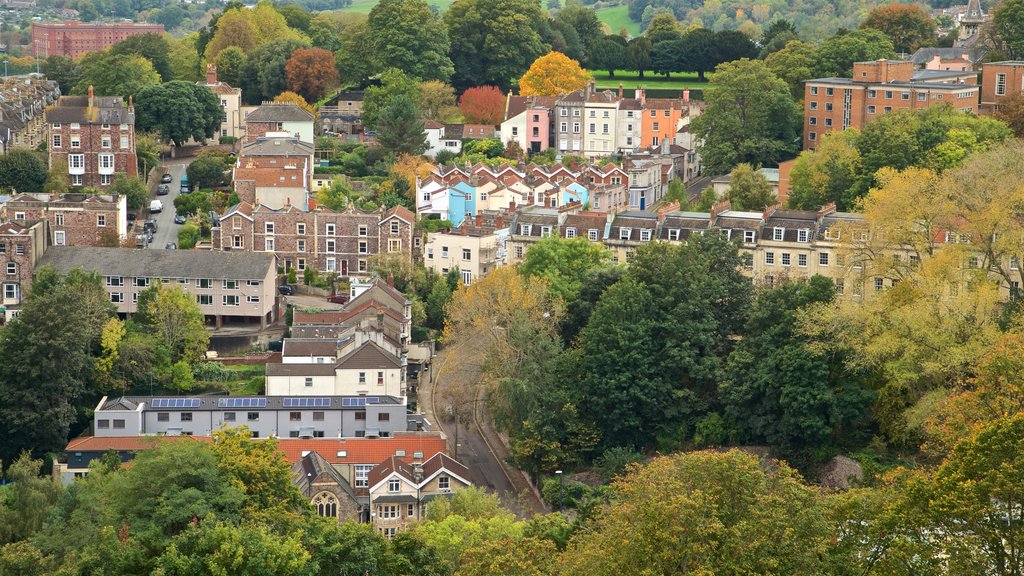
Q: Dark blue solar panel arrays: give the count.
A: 4